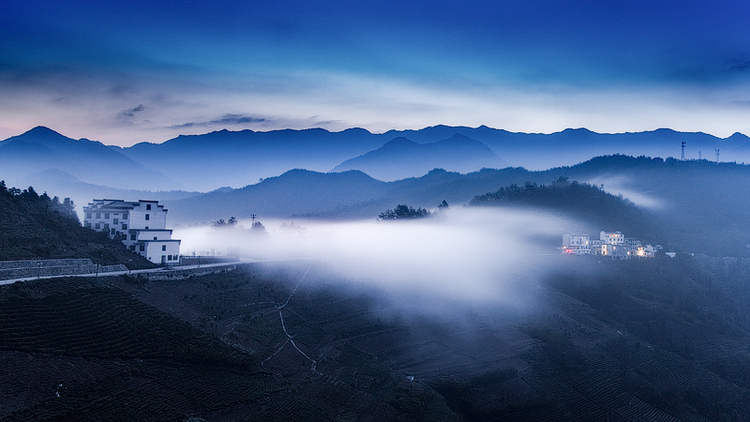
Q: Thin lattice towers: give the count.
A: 3